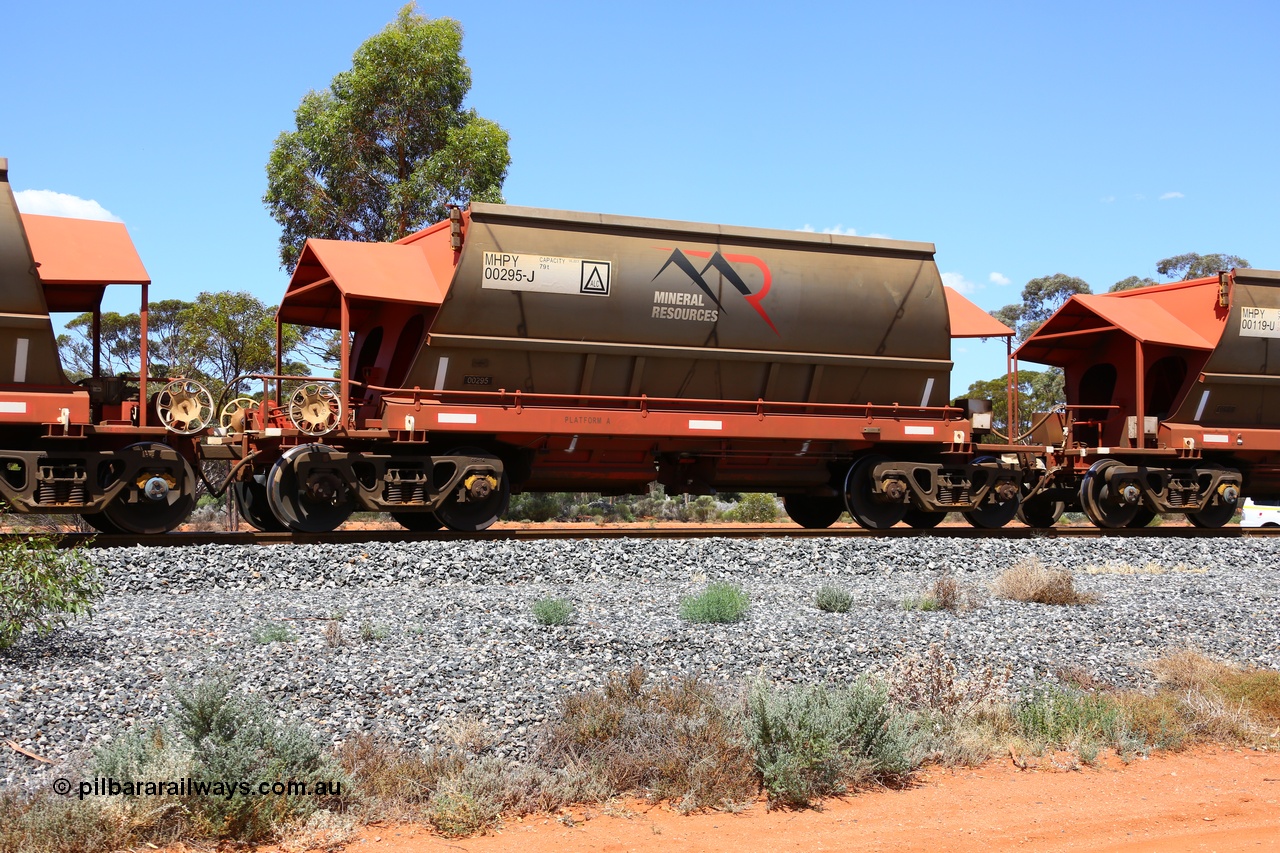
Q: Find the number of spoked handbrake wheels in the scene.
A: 3